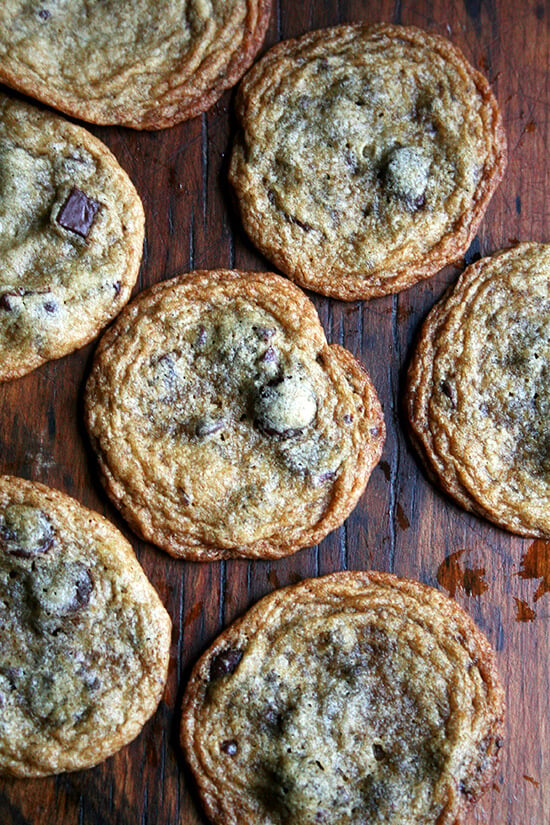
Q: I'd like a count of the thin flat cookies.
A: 7